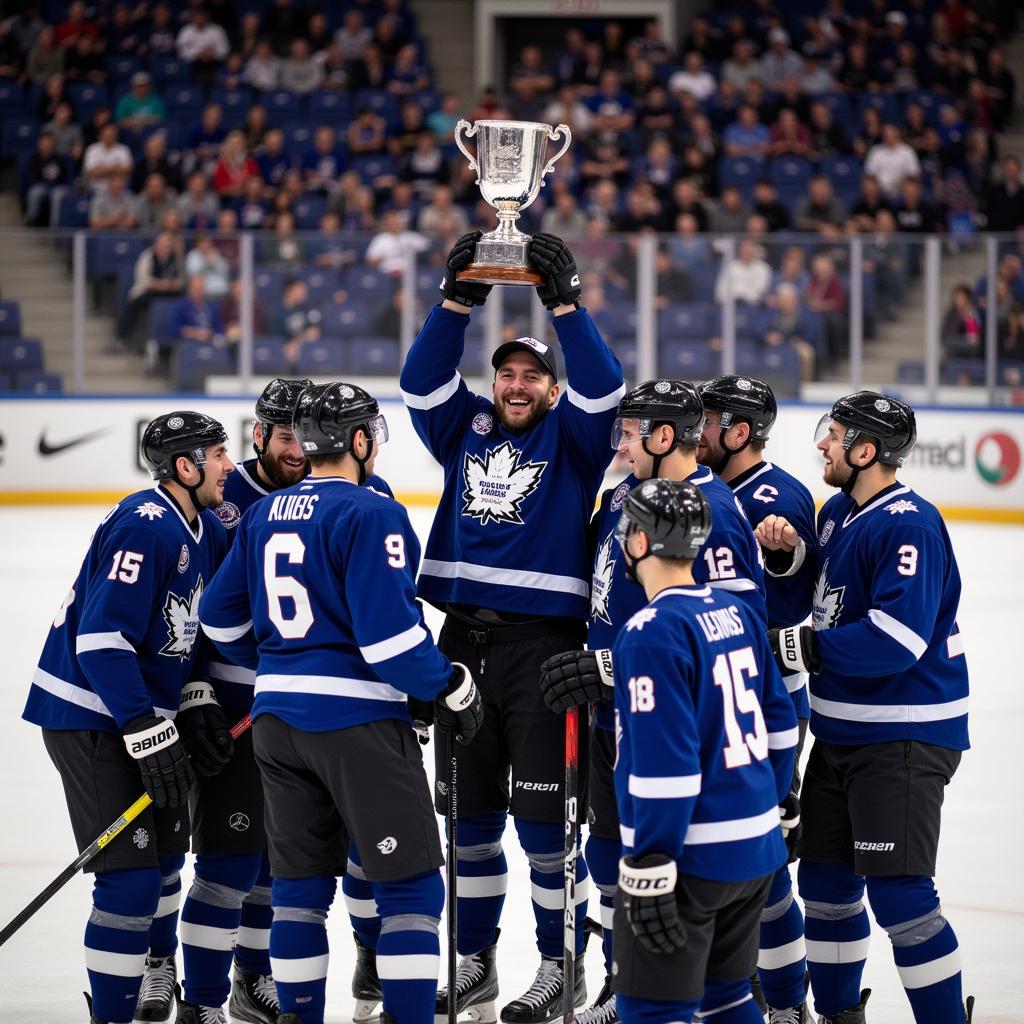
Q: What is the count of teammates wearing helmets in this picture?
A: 7